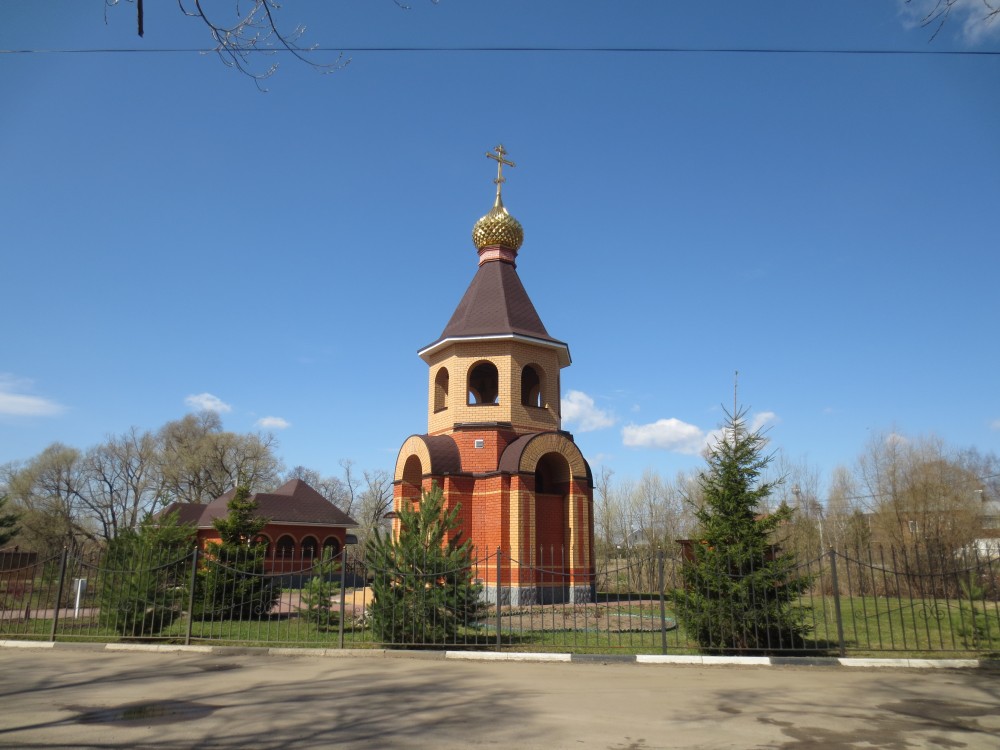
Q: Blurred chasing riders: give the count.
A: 0